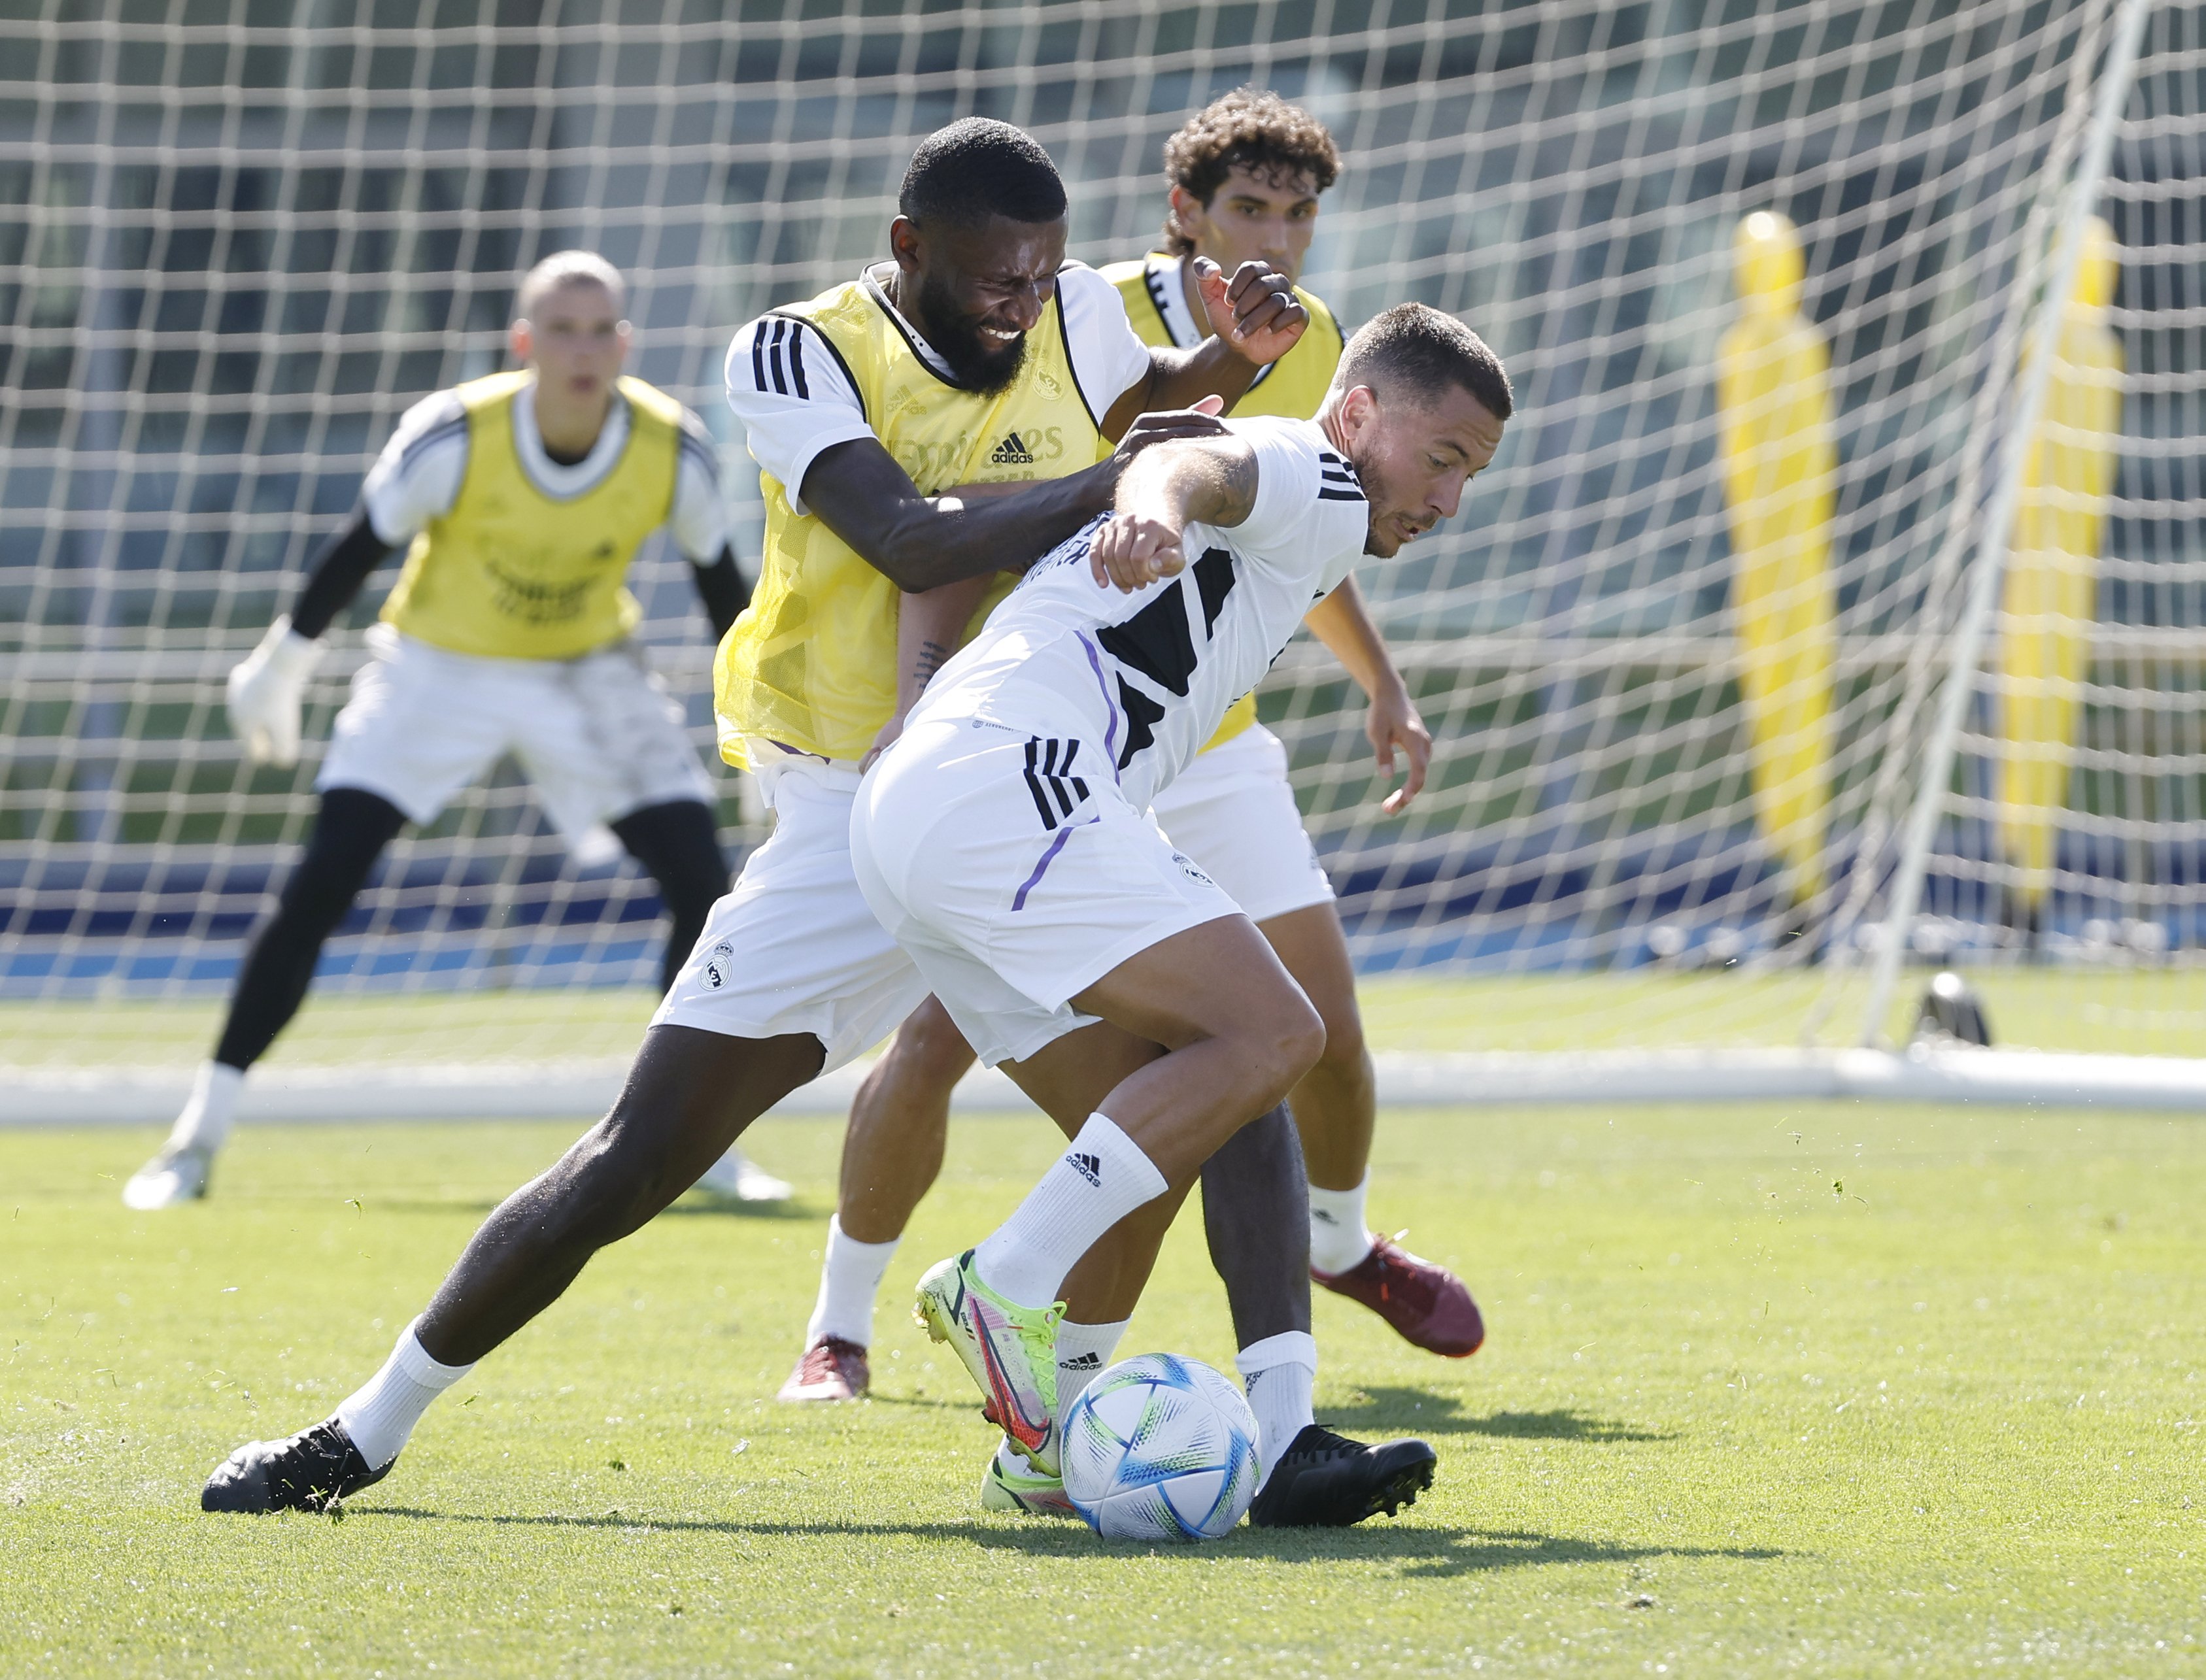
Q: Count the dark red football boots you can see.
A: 2